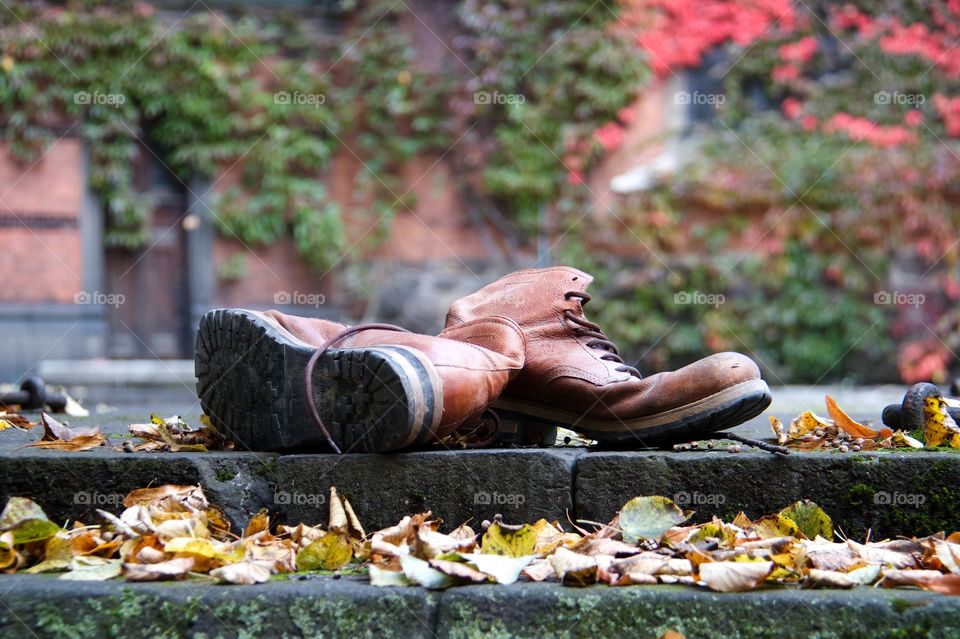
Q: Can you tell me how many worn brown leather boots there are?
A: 2